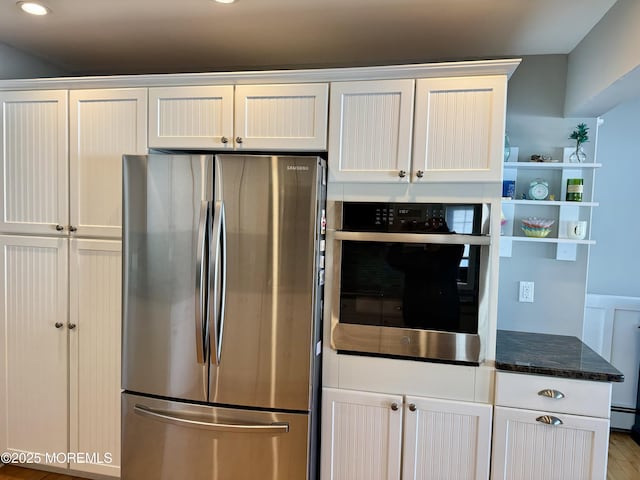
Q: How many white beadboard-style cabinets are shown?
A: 11